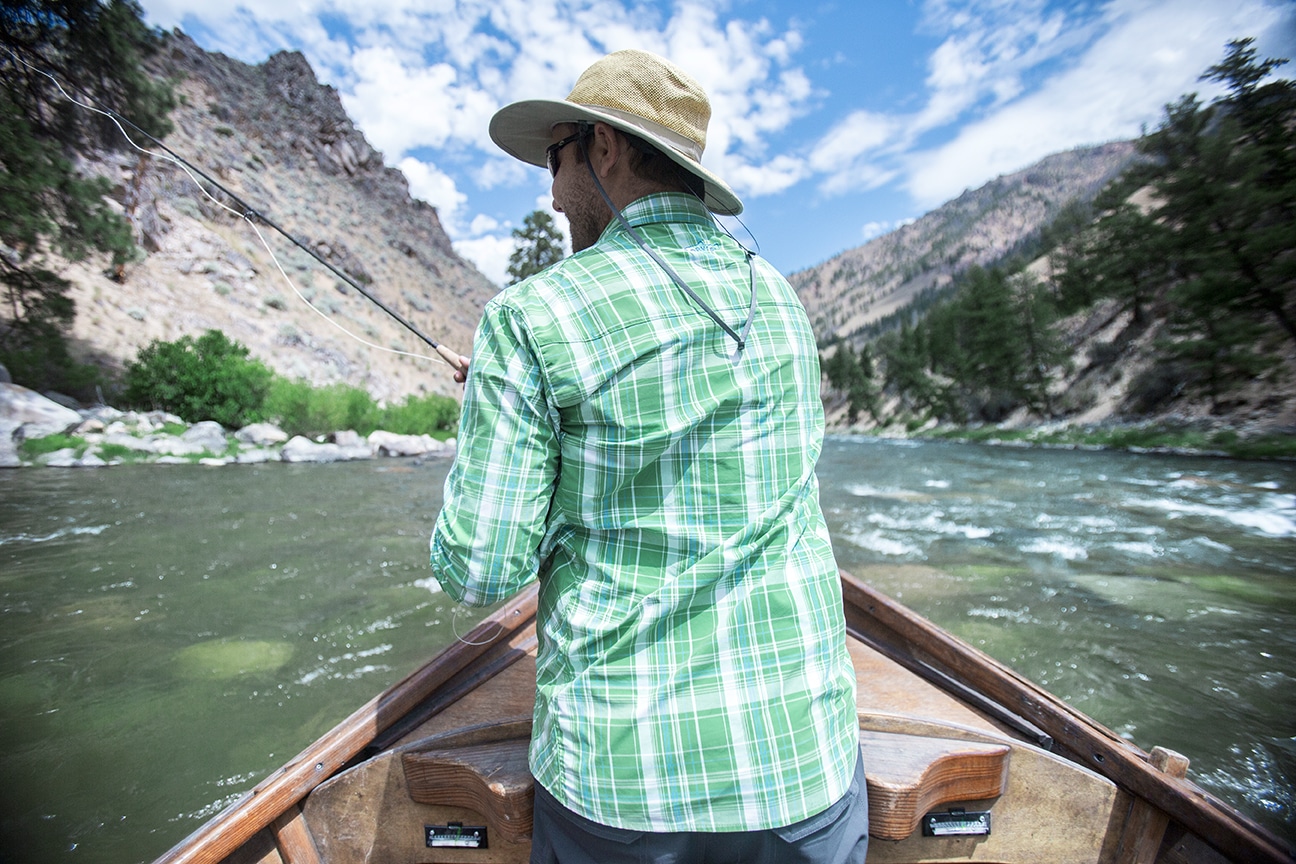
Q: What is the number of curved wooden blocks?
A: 2